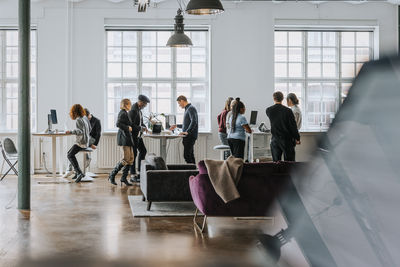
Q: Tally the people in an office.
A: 10